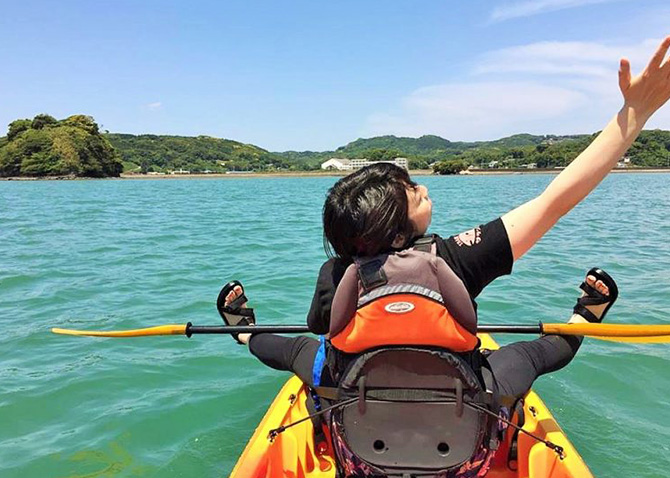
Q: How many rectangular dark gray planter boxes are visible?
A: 0